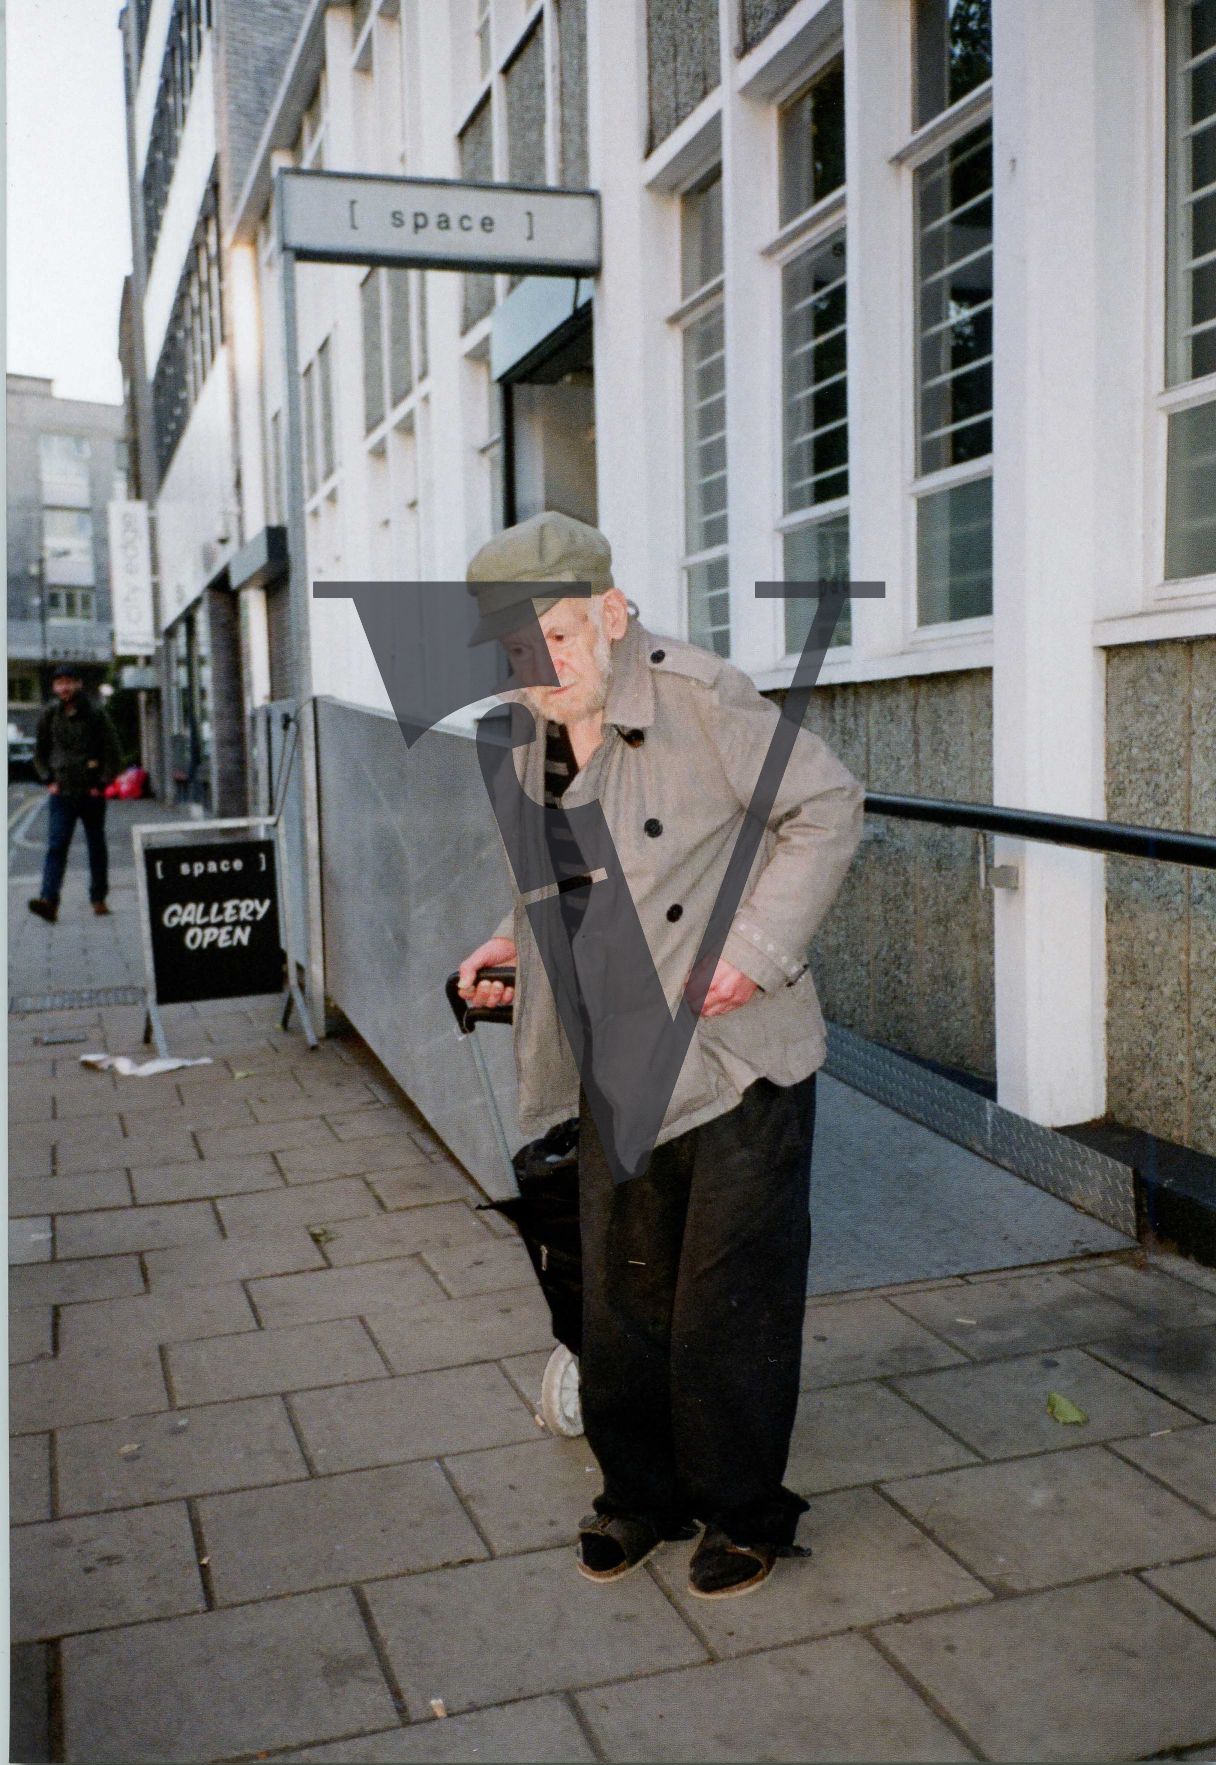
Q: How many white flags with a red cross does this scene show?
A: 0